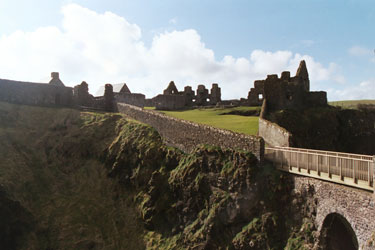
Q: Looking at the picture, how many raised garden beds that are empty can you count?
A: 0